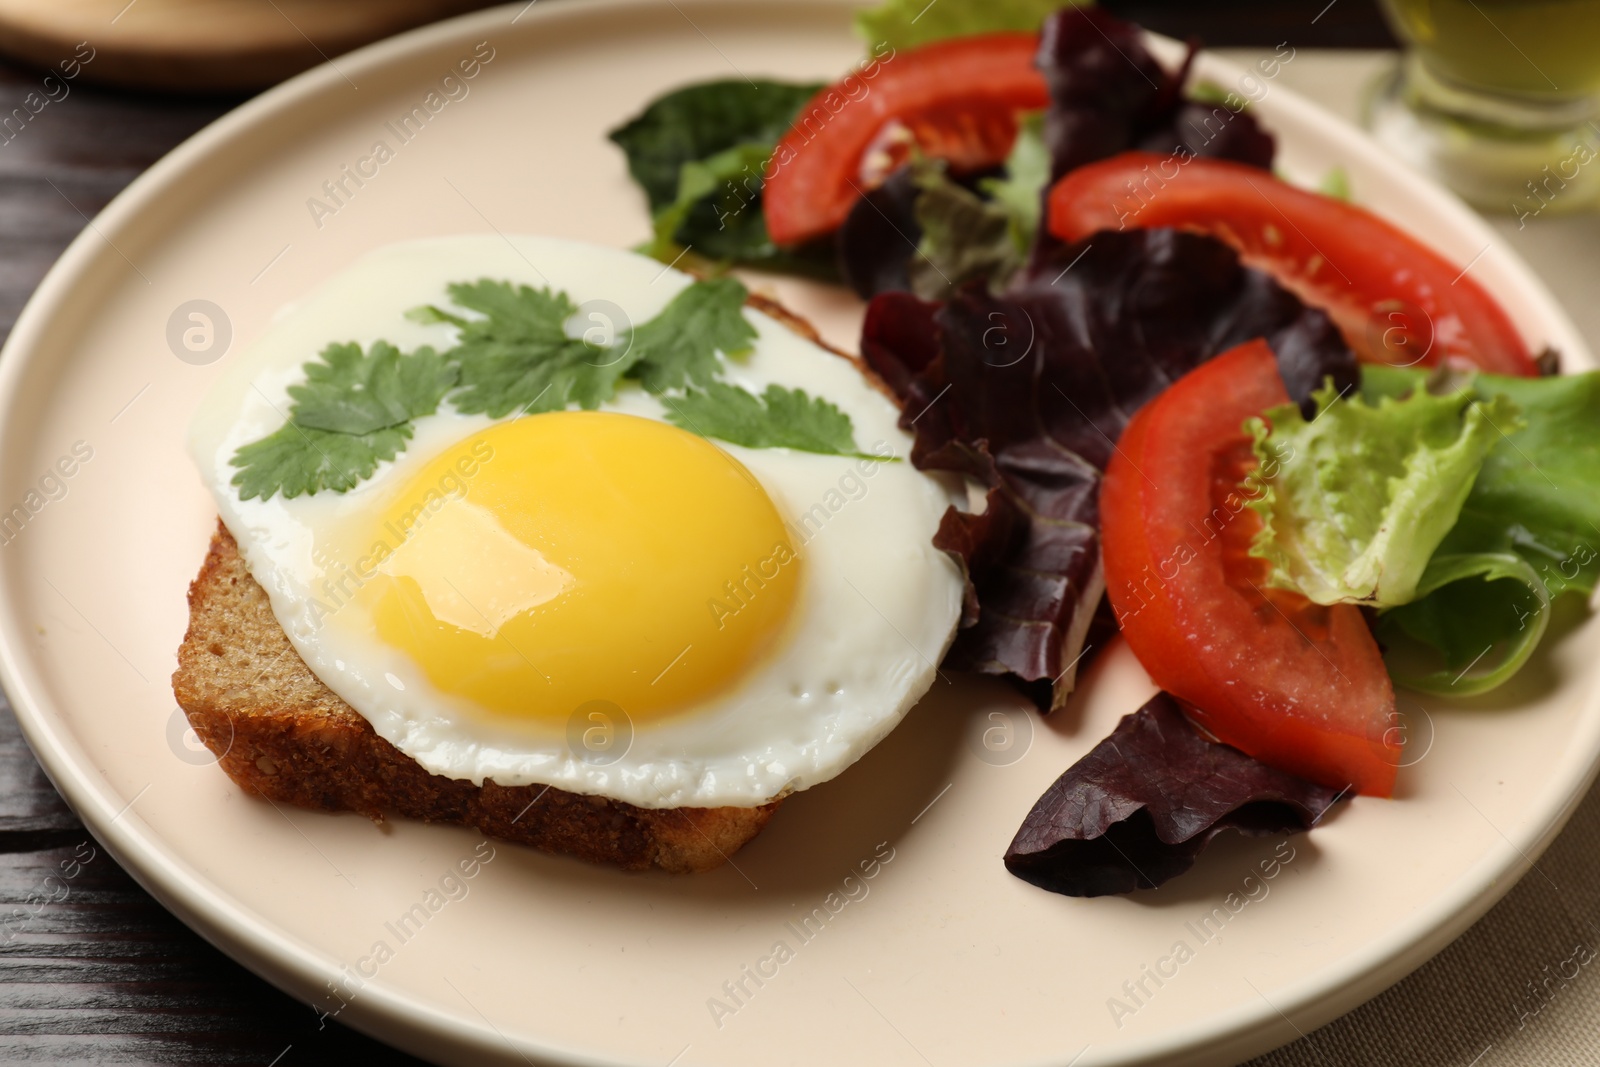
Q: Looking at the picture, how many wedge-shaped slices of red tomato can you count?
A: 3